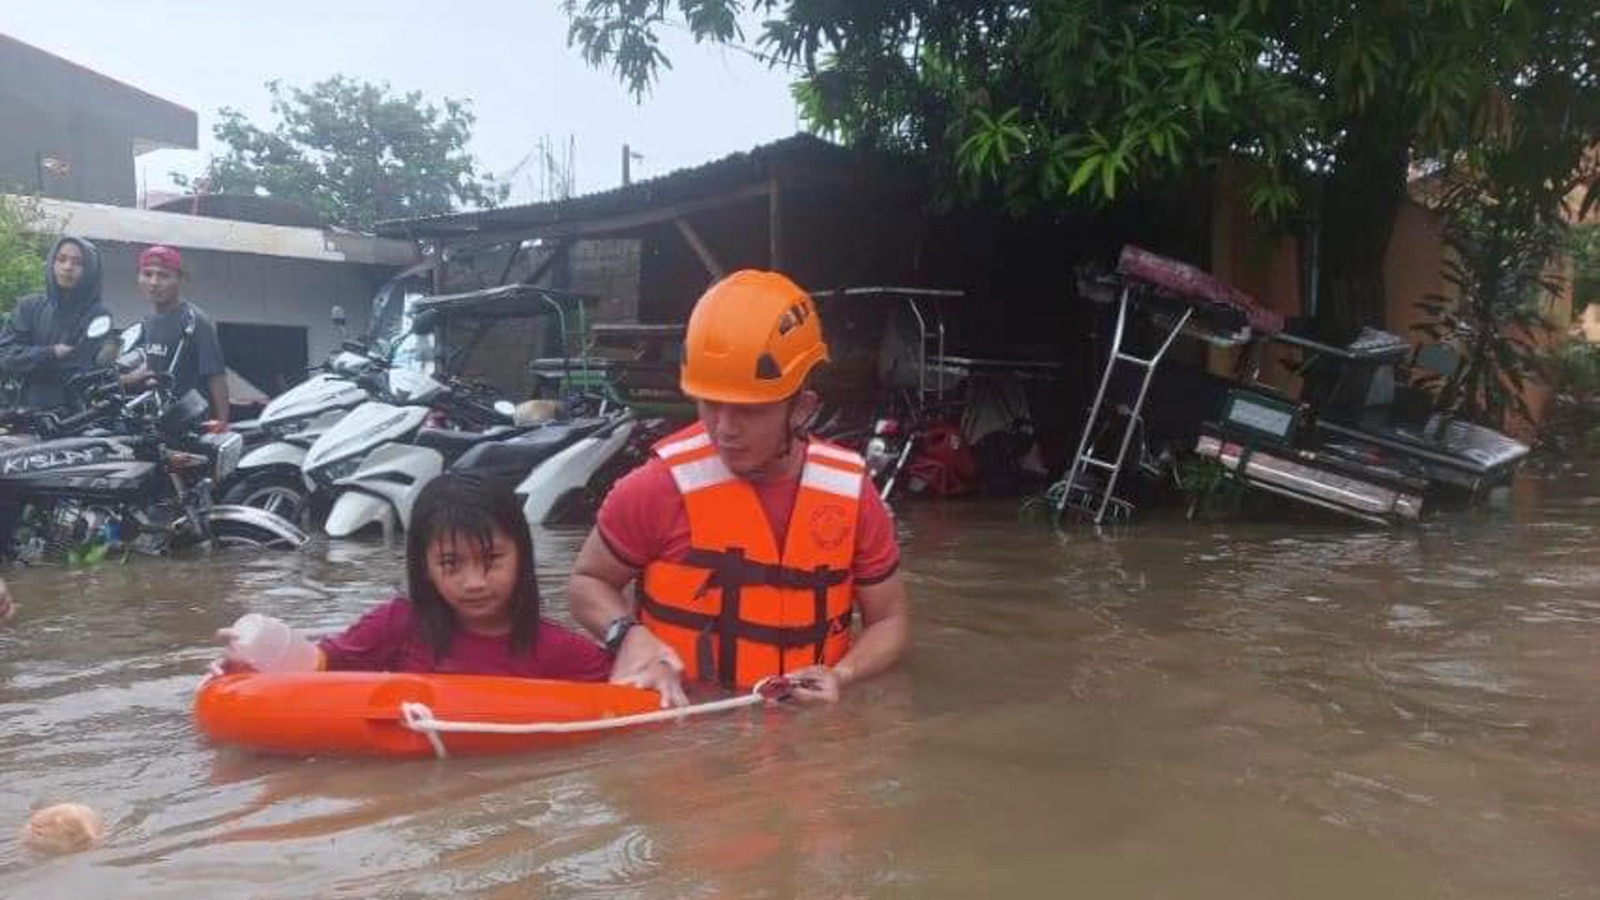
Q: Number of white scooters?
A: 2